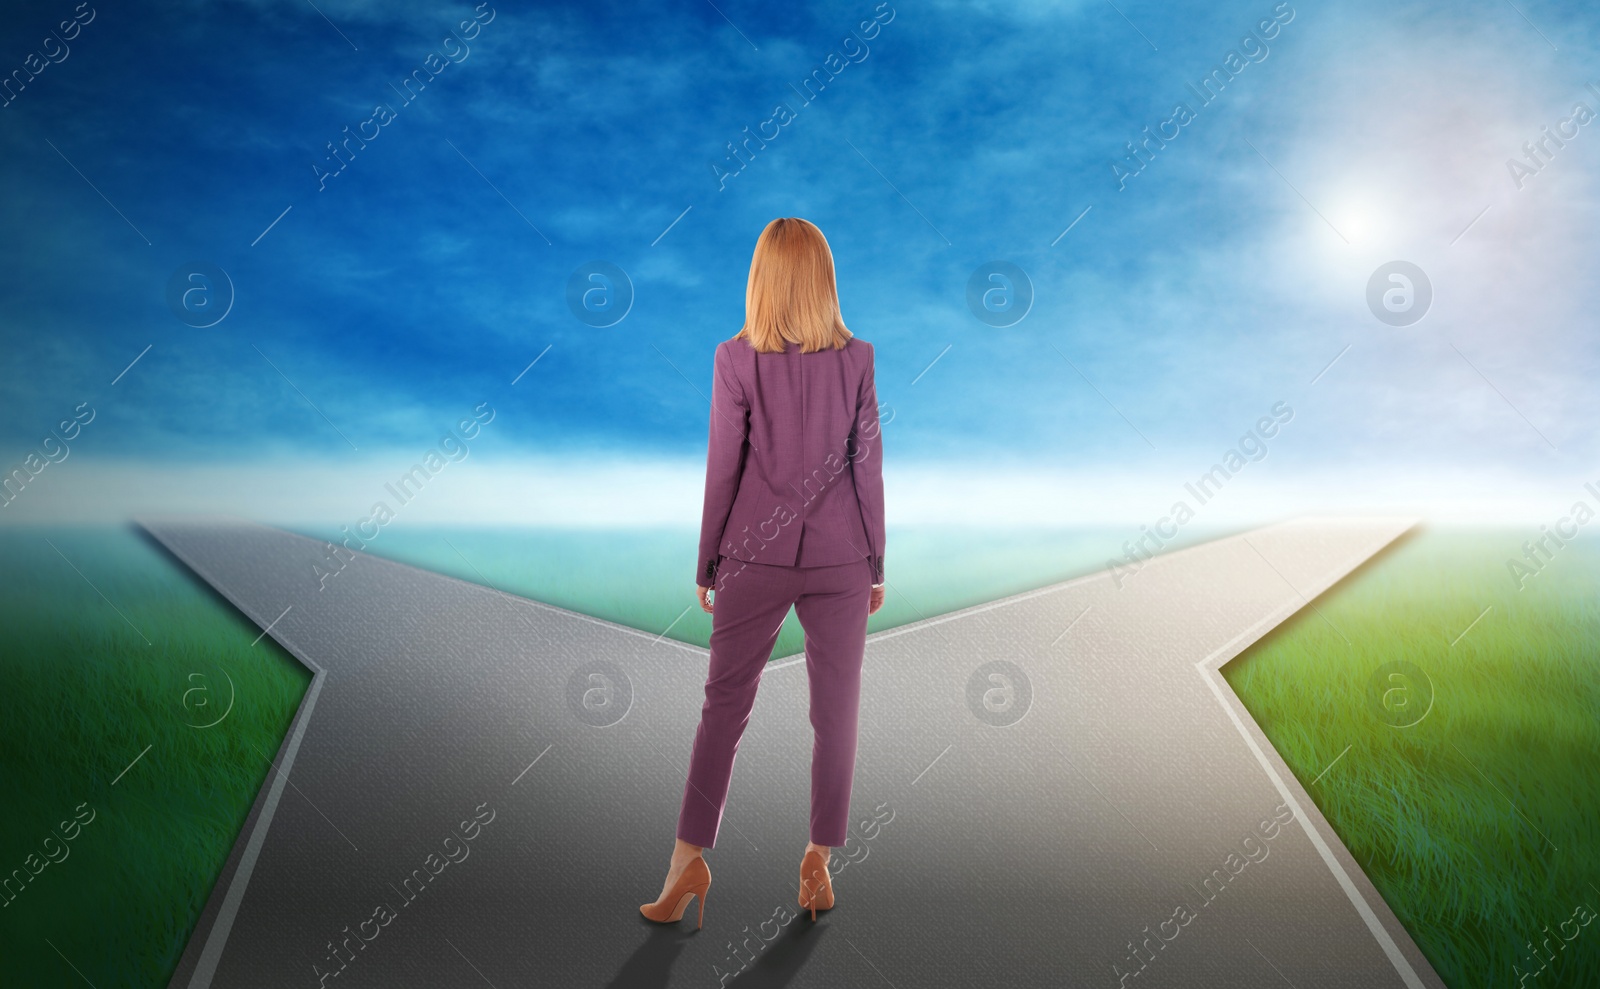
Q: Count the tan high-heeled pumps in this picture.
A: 2